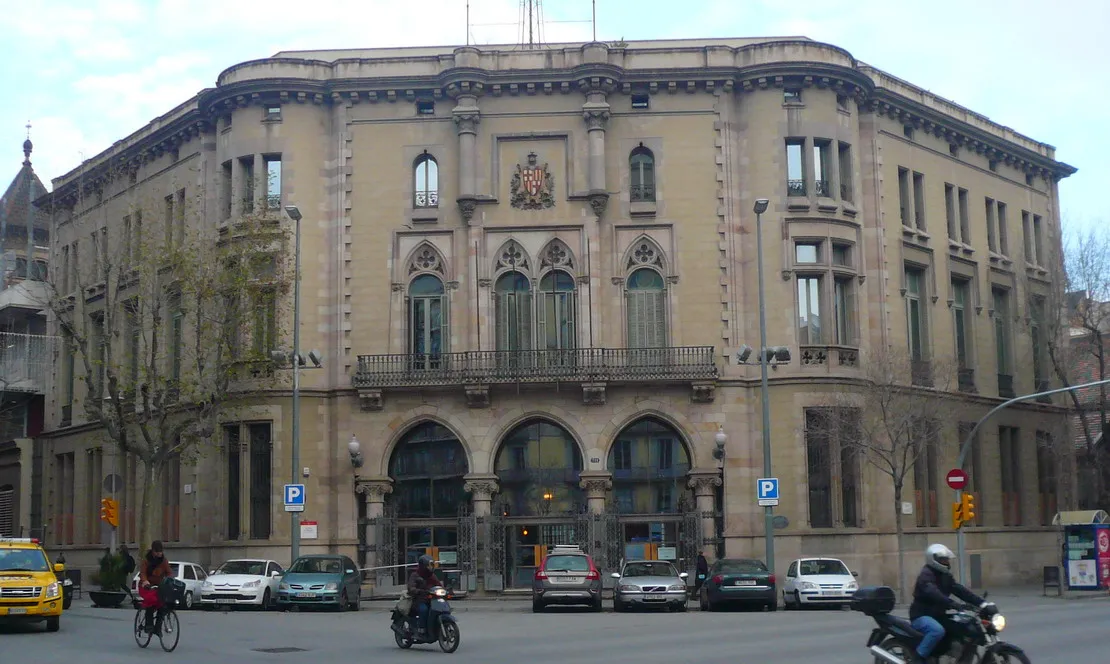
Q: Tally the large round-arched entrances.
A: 3